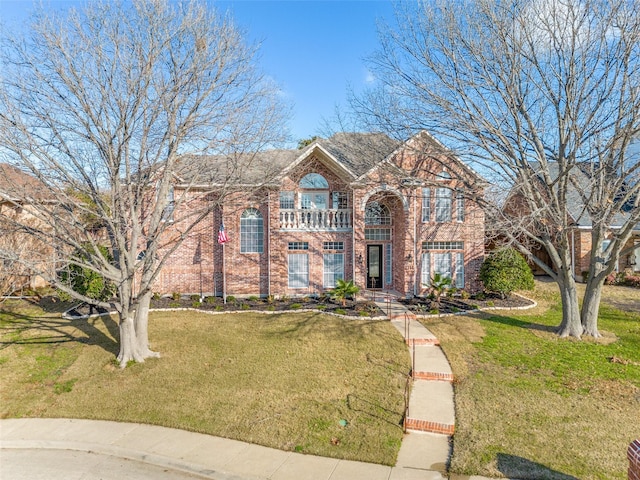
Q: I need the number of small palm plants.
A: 2